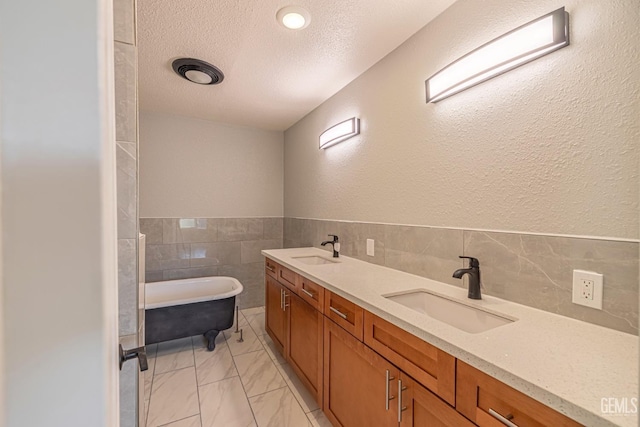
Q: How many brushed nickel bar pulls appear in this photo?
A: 8